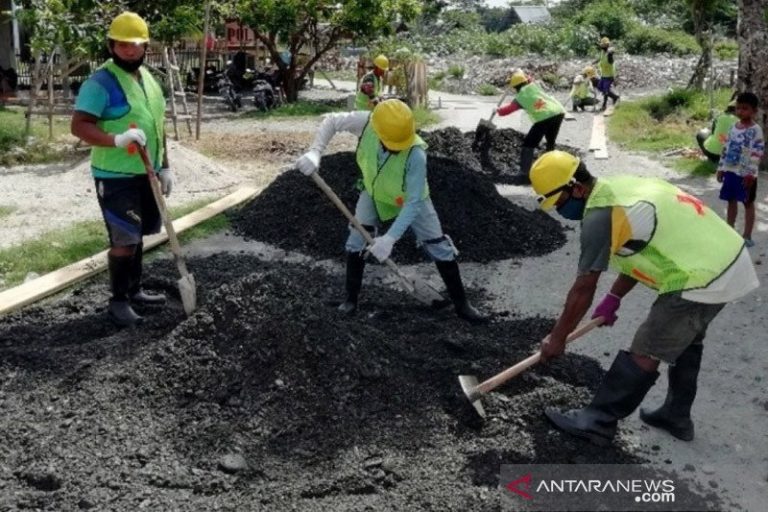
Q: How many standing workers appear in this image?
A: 6